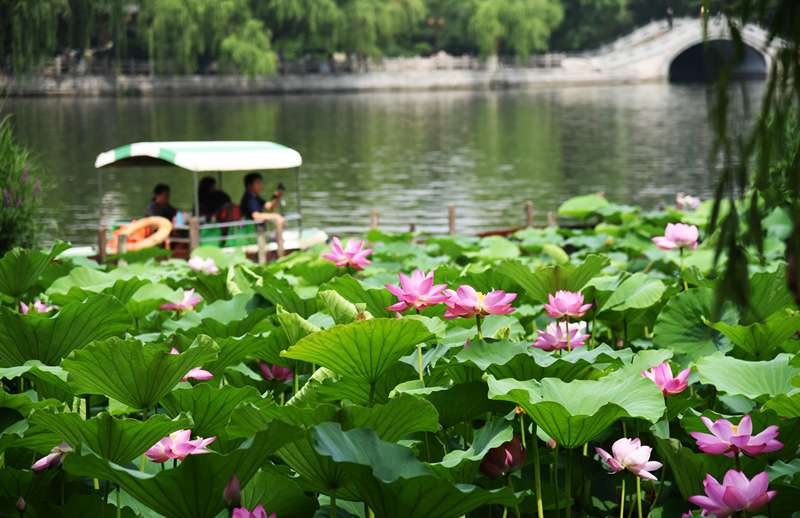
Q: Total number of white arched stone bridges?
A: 1